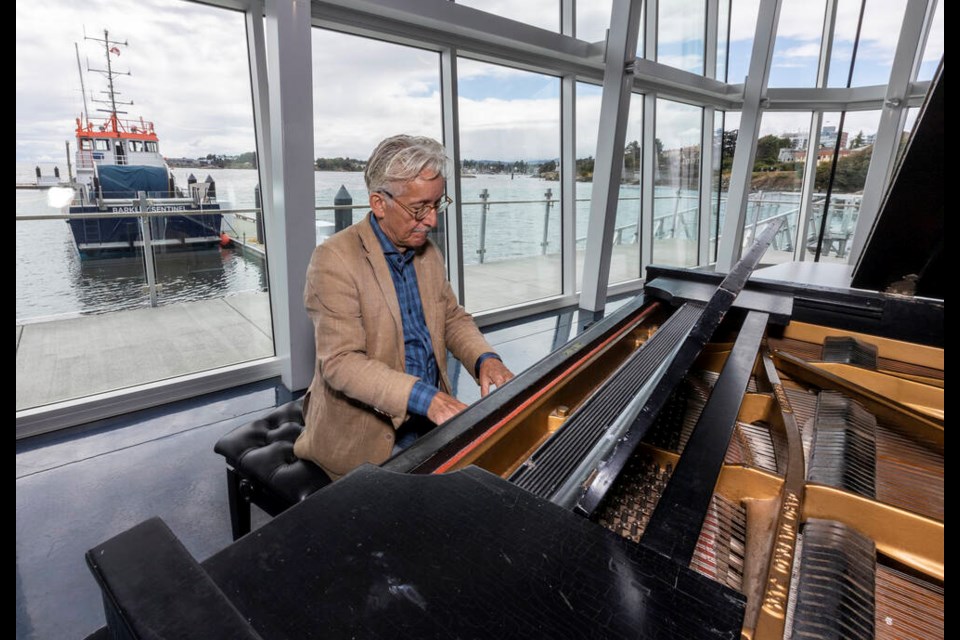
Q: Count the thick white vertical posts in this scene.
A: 4